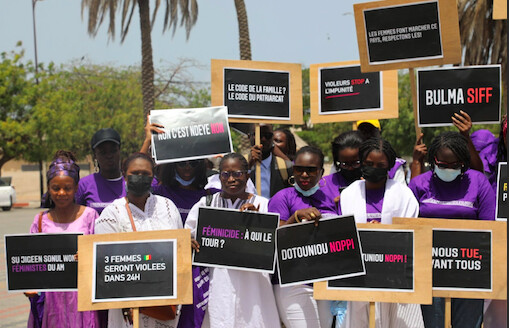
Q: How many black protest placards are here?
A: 12